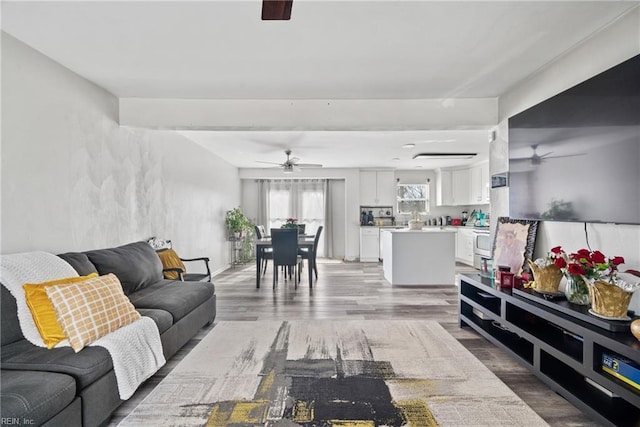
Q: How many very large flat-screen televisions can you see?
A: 1